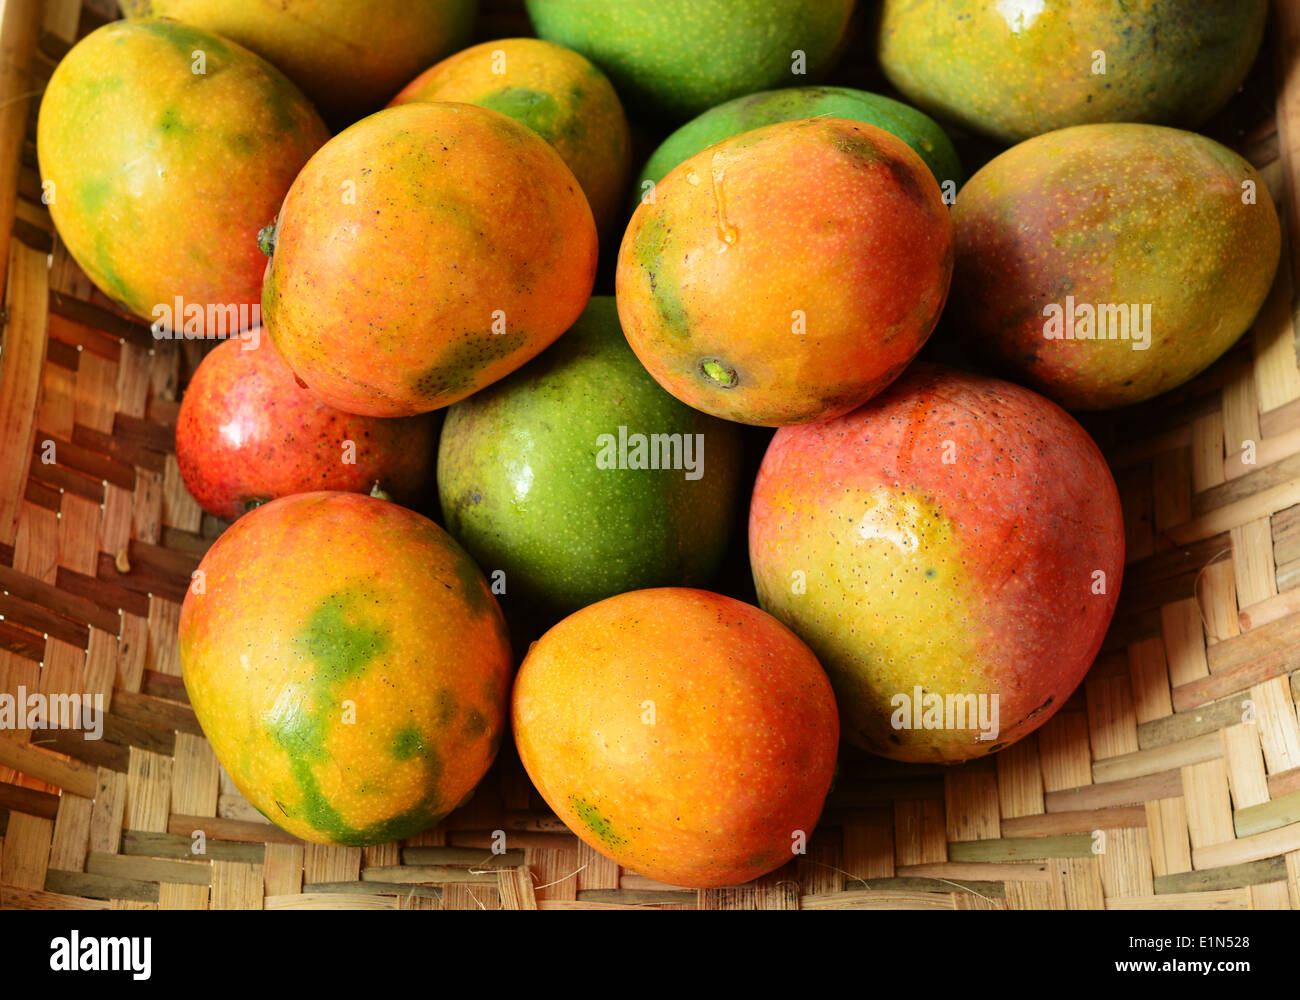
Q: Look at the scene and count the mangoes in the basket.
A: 14